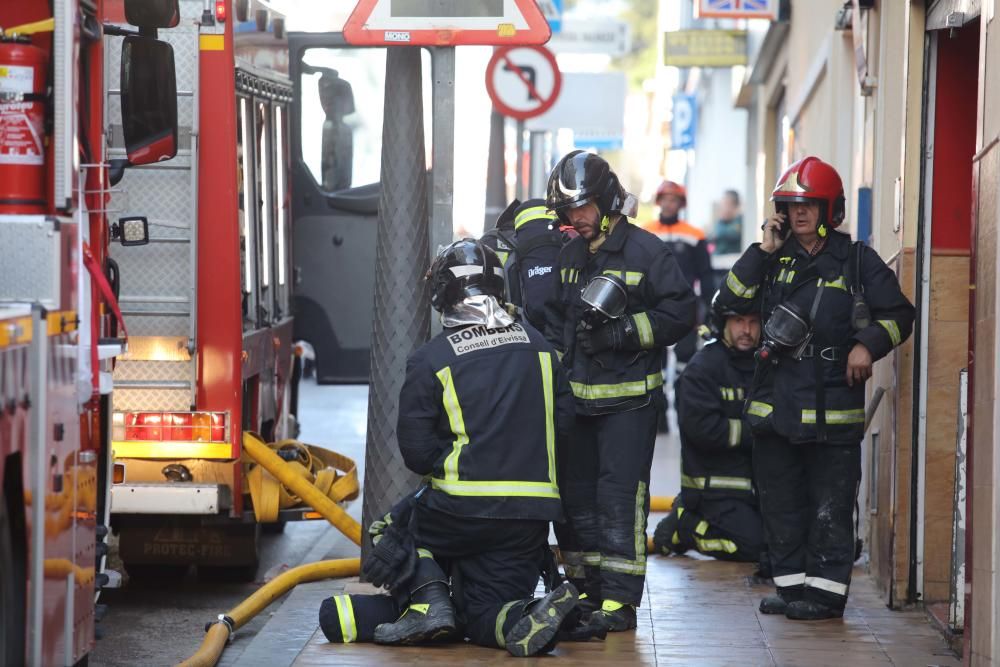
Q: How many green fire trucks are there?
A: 0